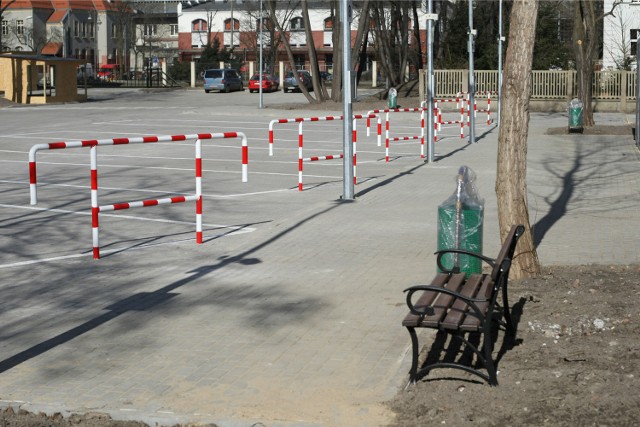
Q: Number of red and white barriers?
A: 5